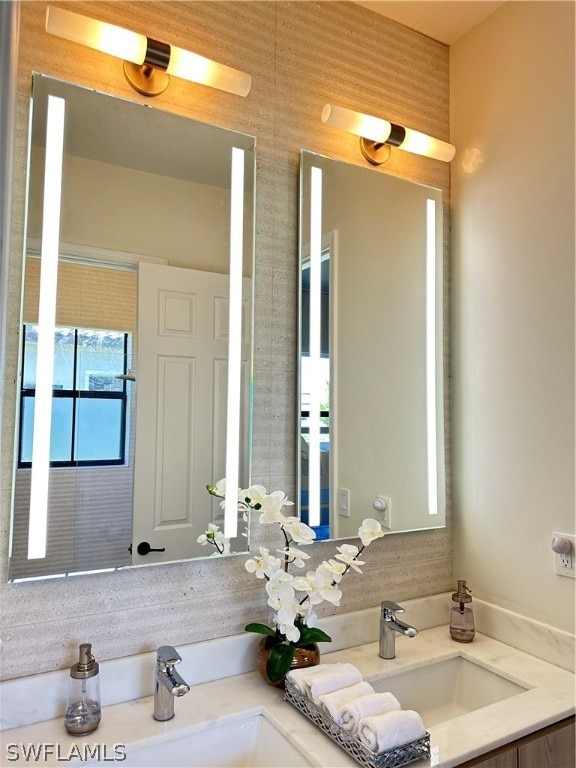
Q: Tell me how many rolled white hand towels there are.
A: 5